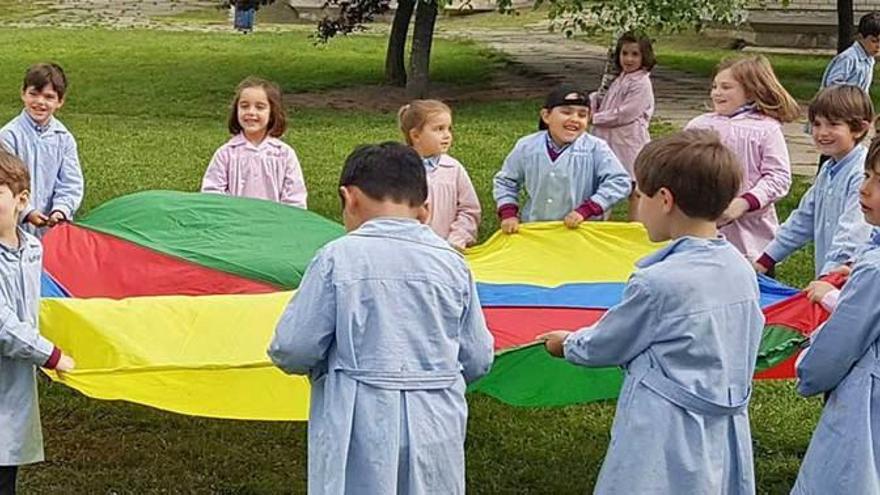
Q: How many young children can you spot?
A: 12